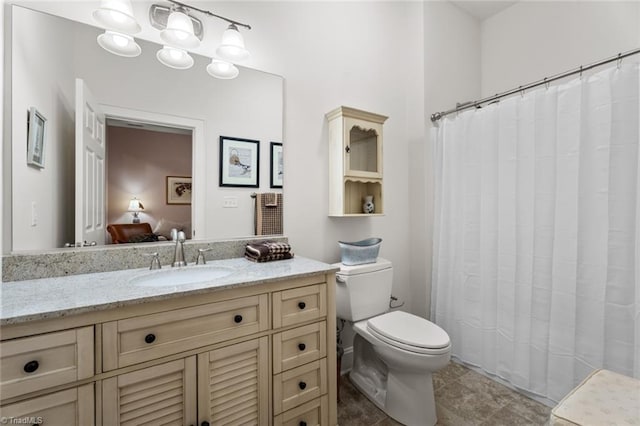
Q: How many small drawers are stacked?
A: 4